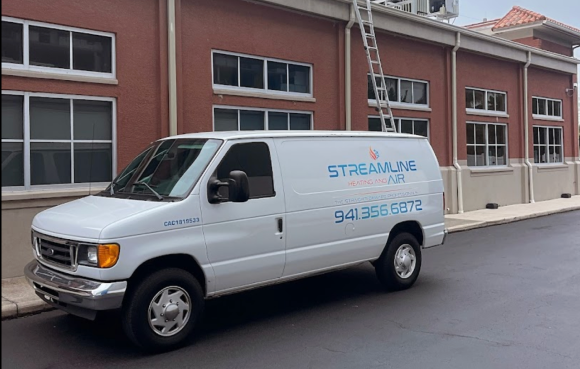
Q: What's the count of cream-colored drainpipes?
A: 4